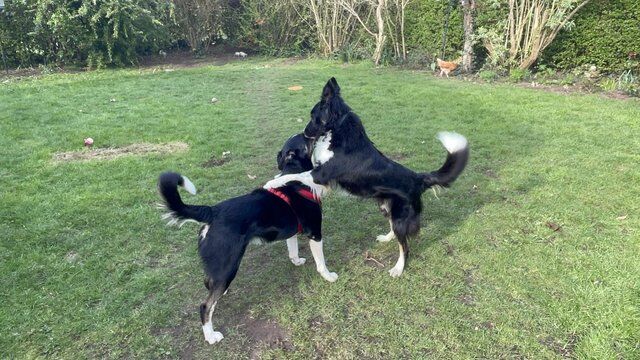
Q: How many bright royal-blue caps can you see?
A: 0